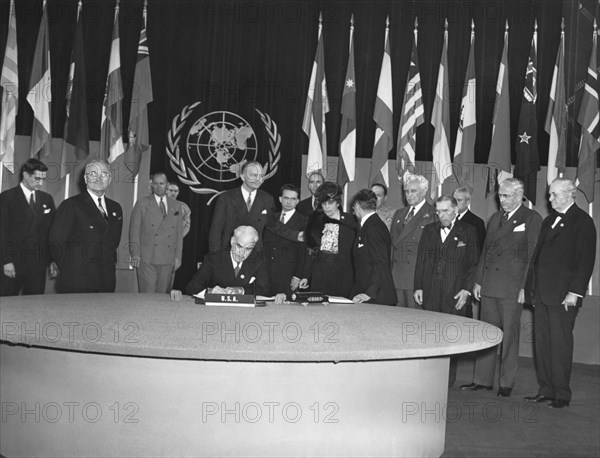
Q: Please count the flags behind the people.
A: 15